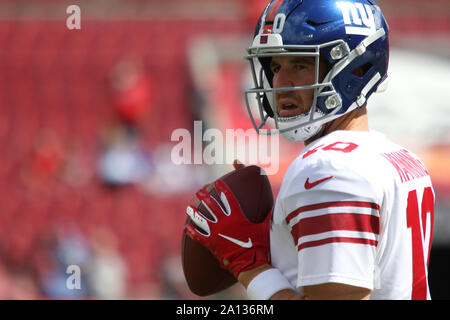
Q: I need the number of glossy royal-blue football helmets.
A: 1